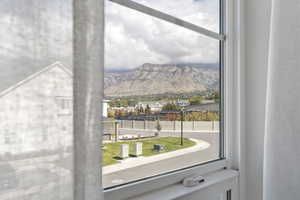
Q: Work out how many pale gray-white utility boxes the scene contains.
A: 2